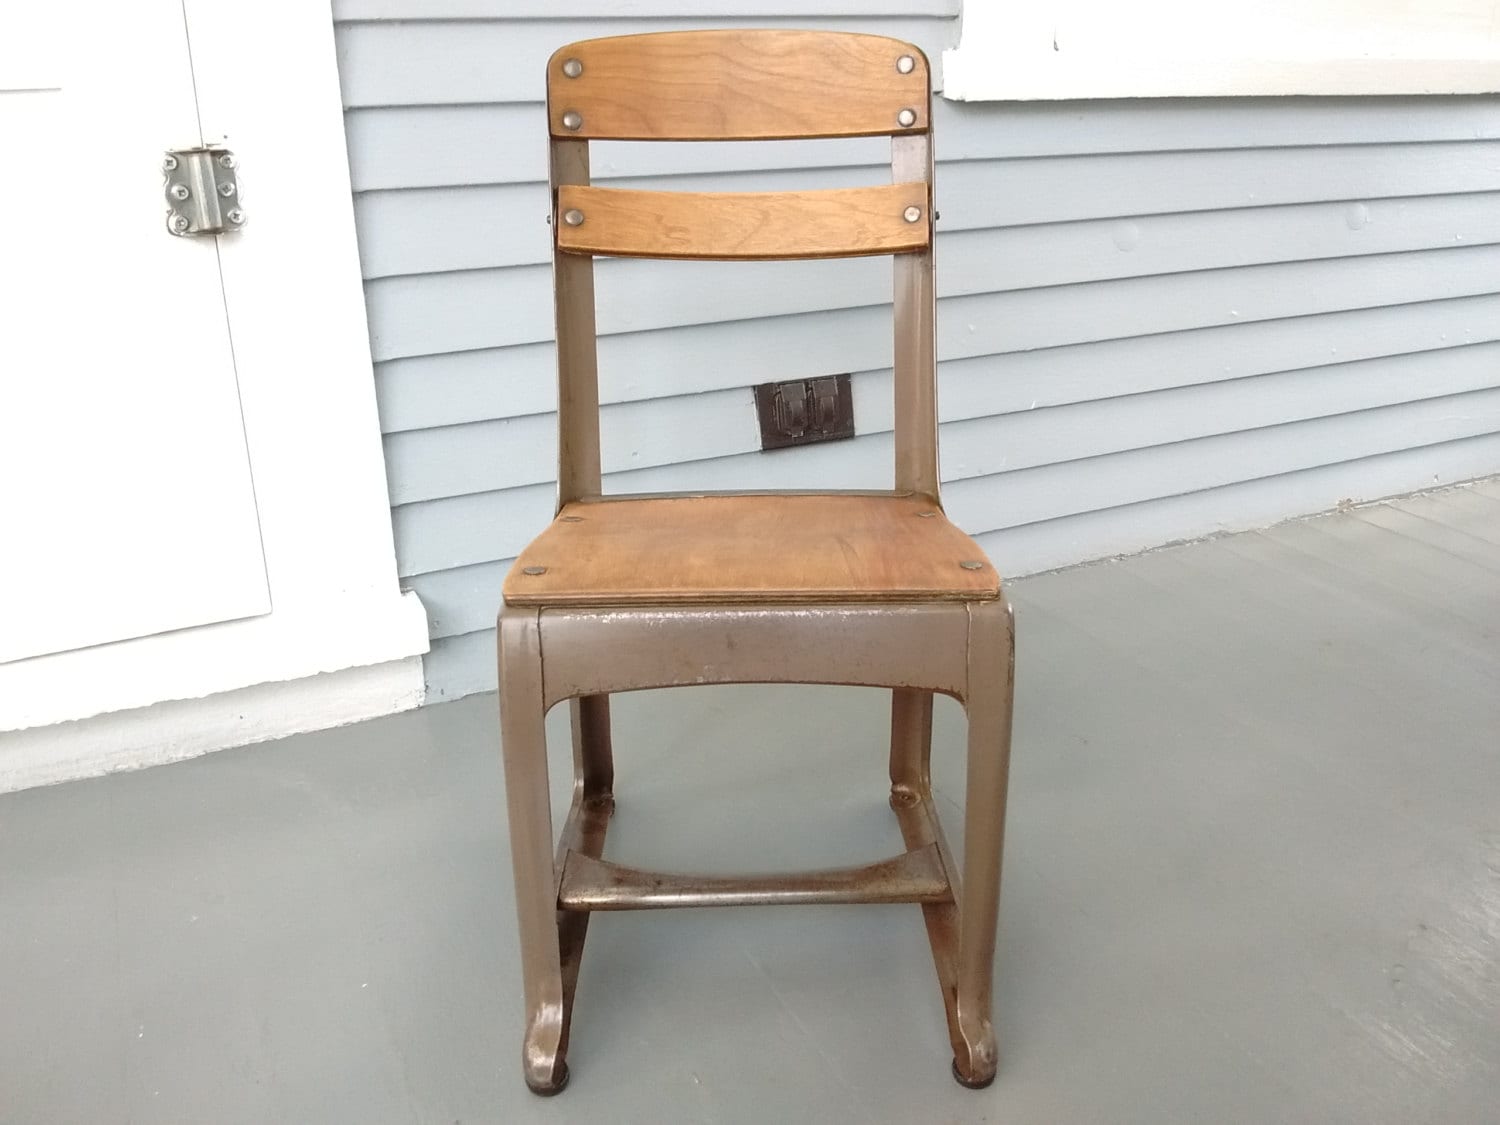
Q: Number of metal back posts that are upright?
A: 2